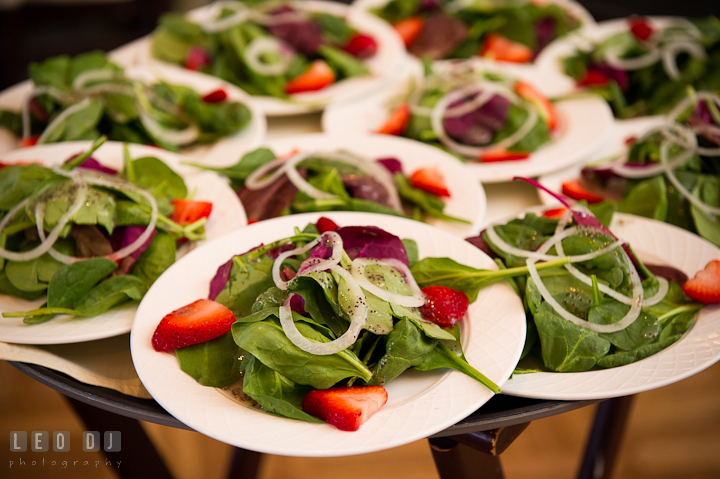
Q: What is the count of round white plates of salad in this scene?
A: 10